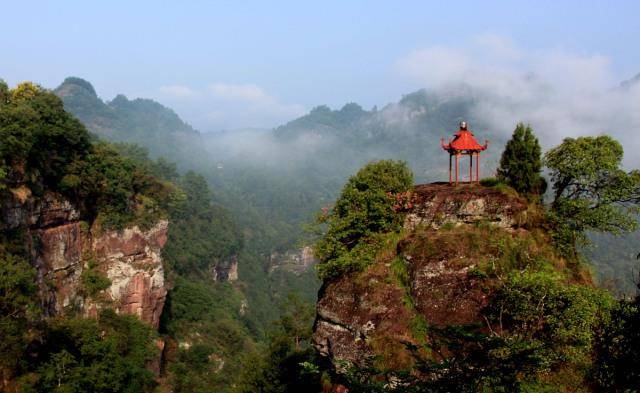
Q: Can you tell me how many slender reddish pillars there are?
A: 4